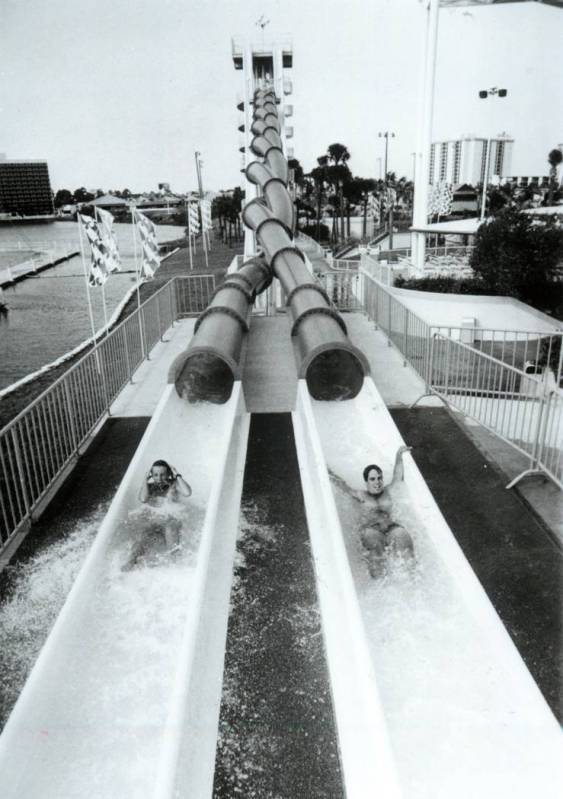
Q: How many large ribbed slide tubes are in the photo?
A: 2